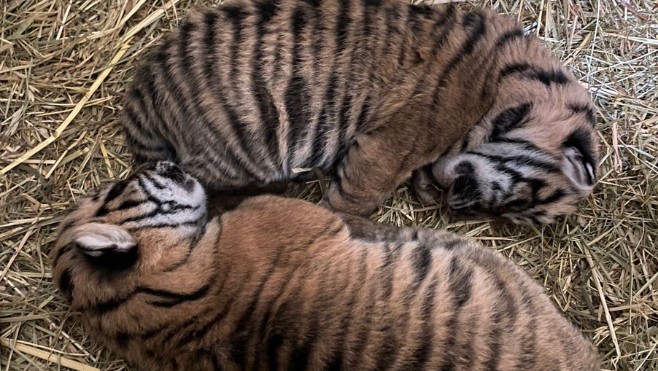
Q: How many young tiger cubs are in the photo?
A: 2